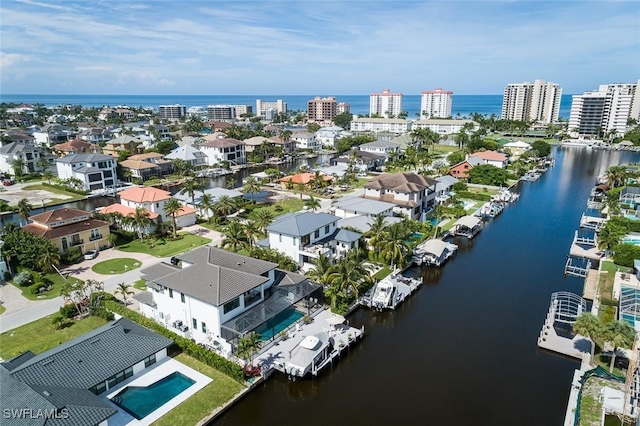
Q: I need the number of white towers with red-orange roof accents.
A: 2